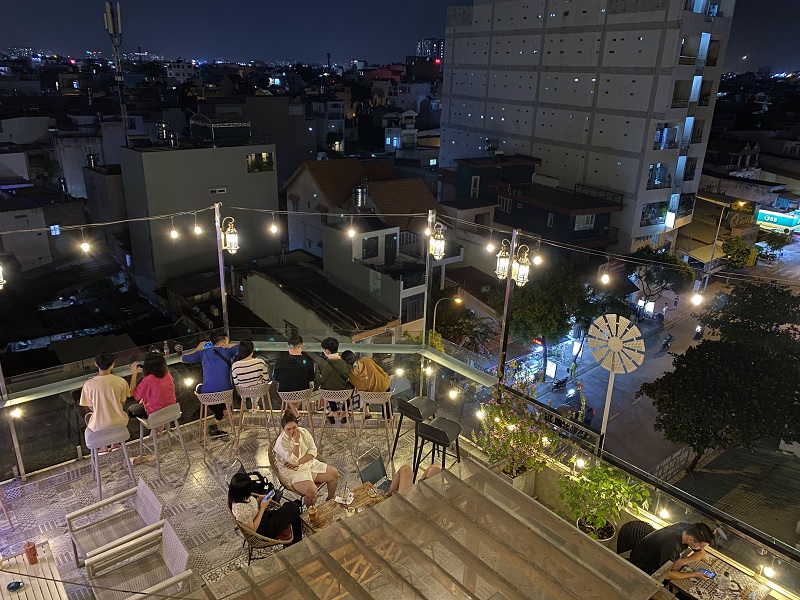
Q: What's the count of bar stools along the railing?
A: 9